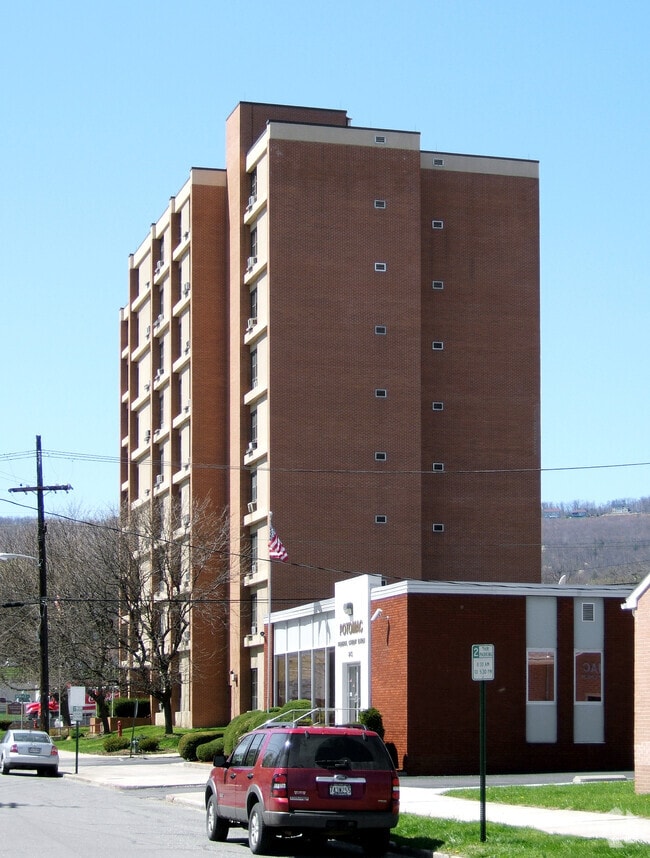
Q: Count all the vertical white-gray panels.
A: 2